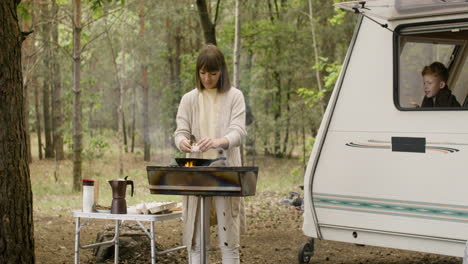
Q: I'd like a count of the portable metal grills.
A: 1